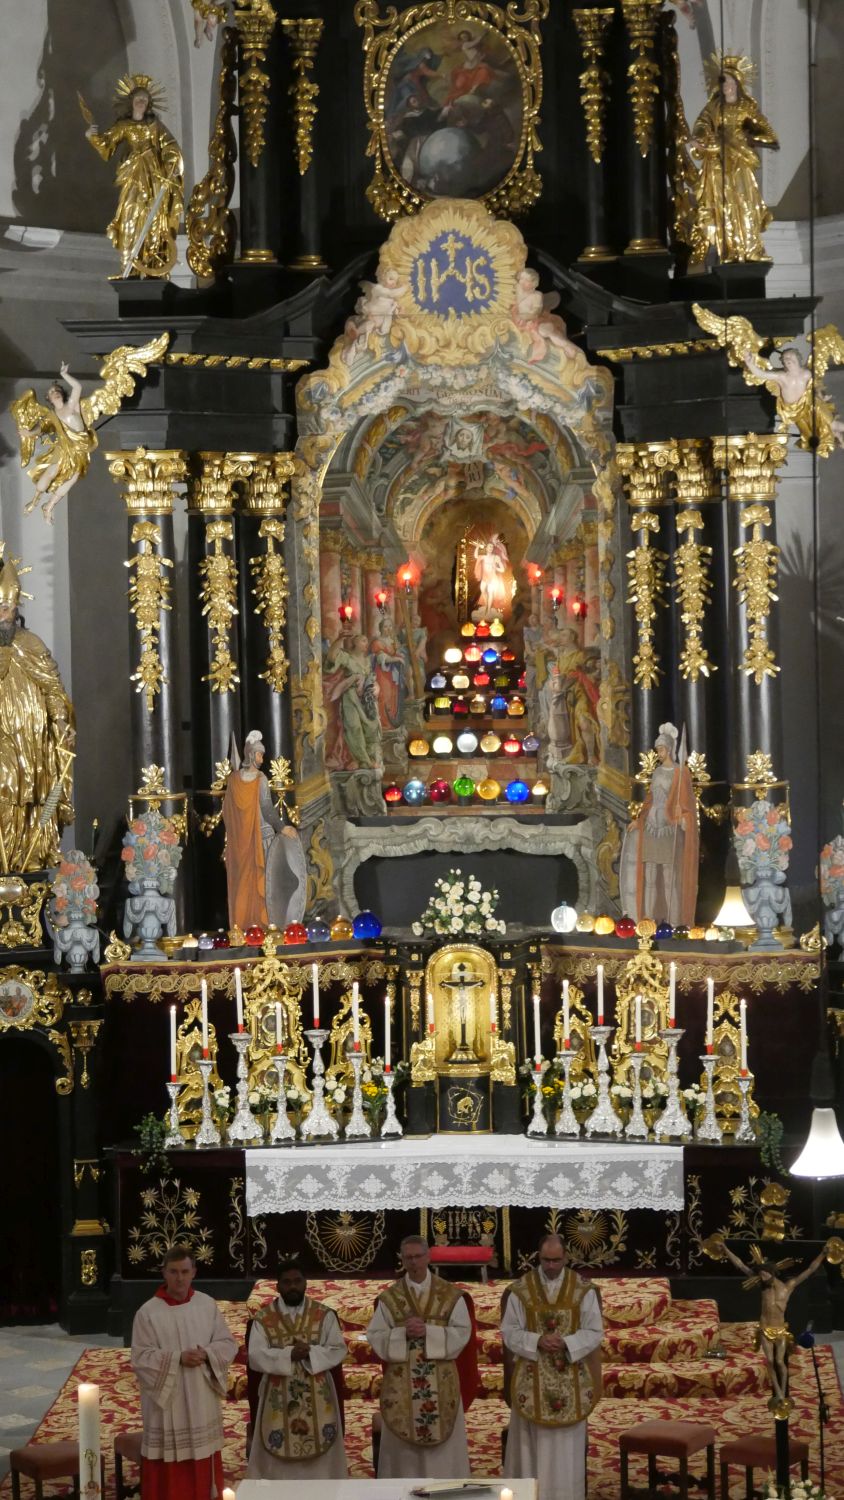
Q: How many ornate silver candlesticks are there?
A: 14